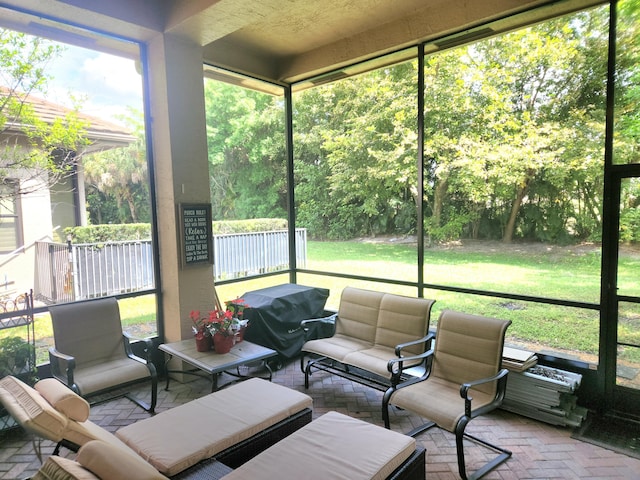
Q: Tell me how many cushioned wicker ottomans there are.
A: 2